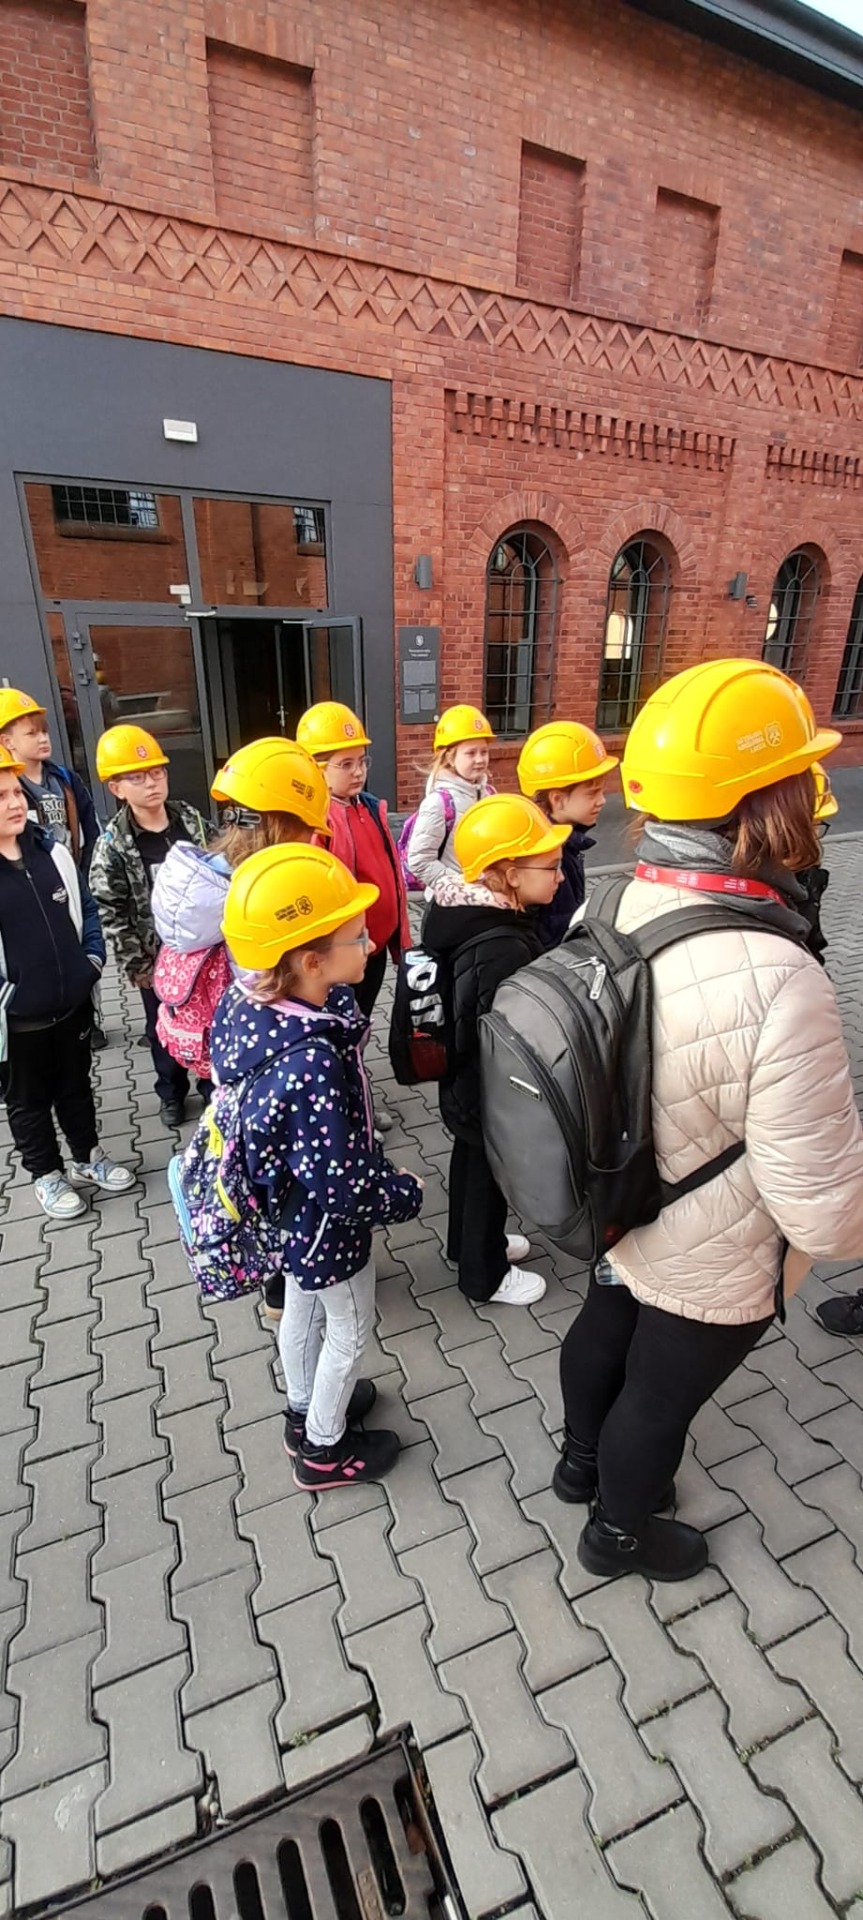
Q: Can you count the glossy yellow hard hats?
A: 11